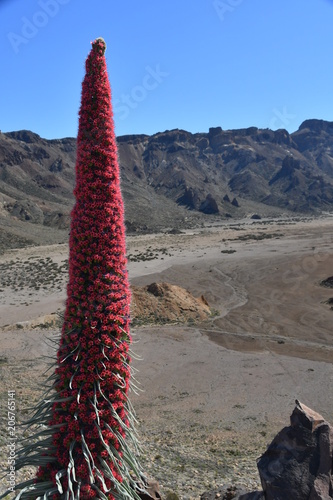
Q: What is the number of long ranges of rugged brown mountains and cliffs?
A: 1